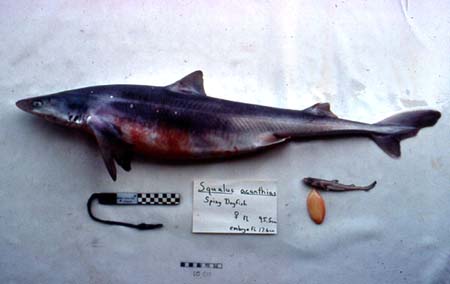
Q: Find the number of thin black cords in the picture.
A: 1